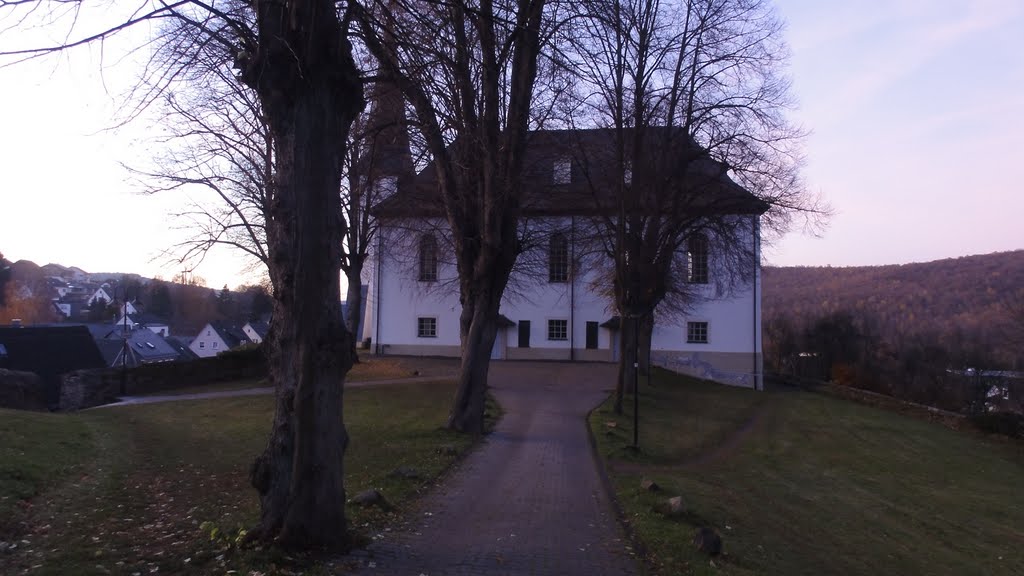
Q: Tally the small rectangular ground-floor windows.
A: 3